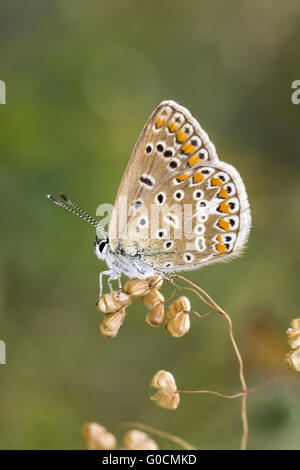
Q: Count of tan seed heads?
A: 14